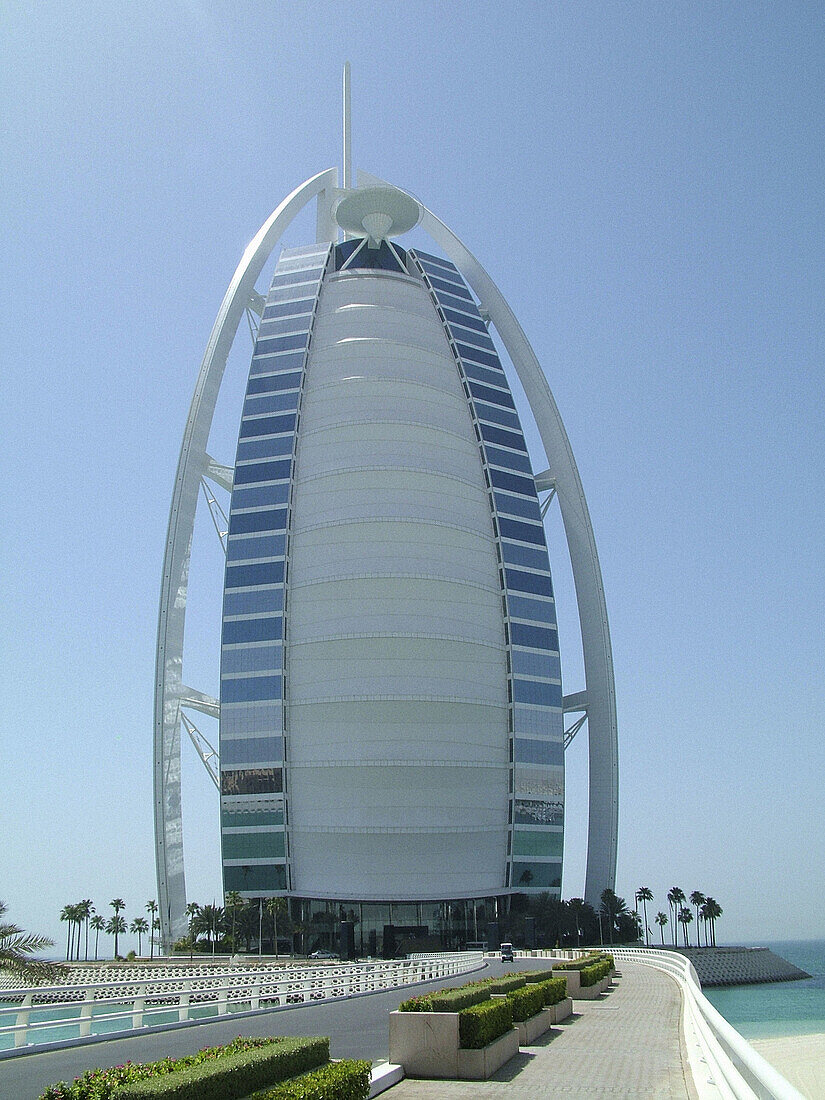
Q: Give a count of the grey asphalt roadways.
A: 1